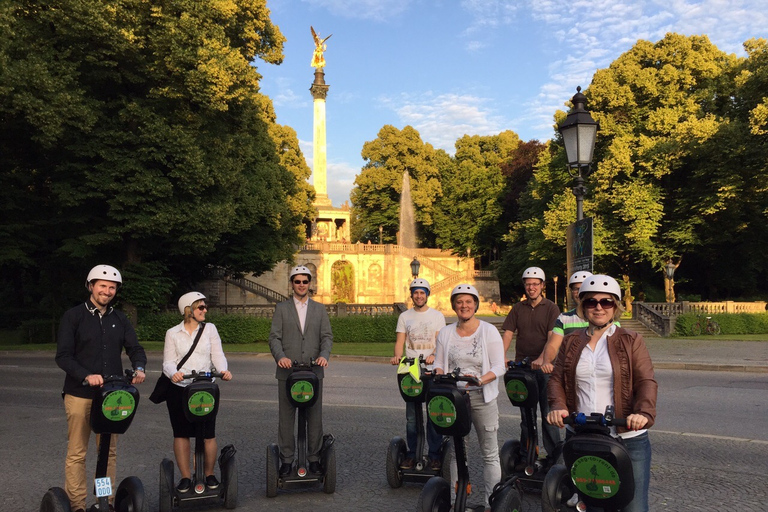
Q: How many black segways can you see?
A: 7